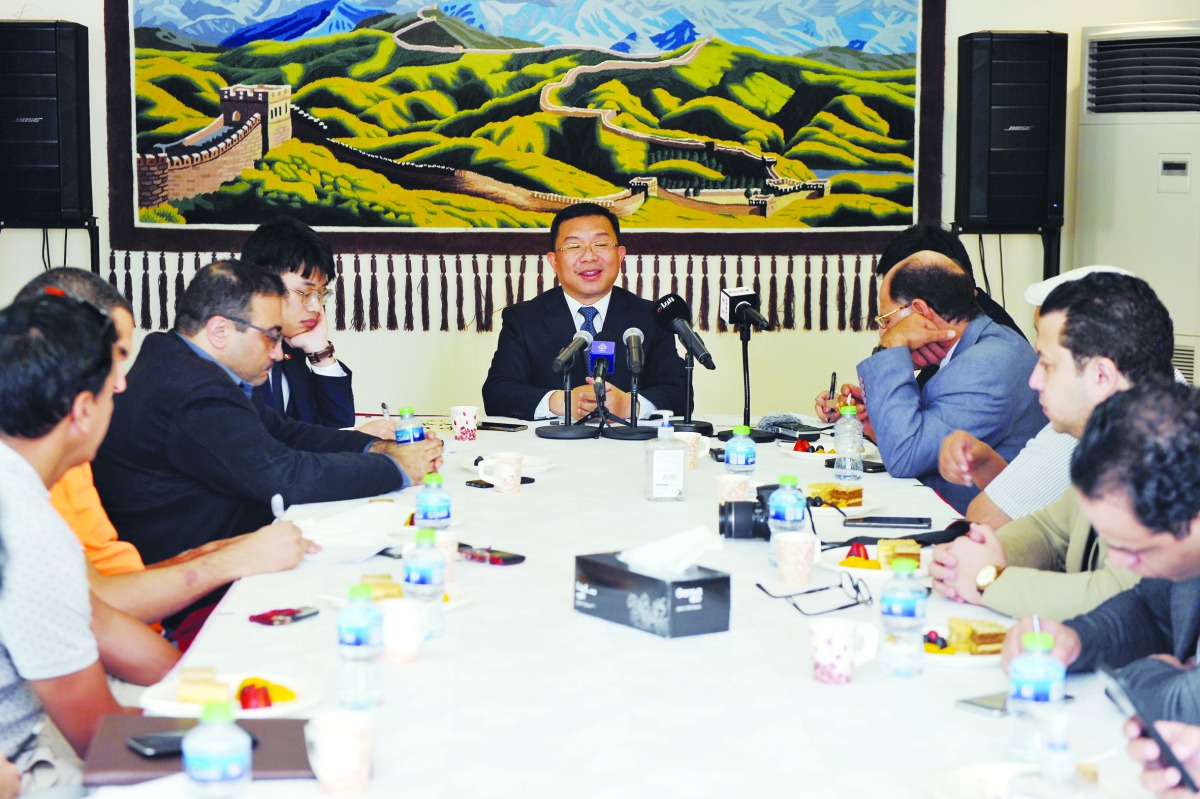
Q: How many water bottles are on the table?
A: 10